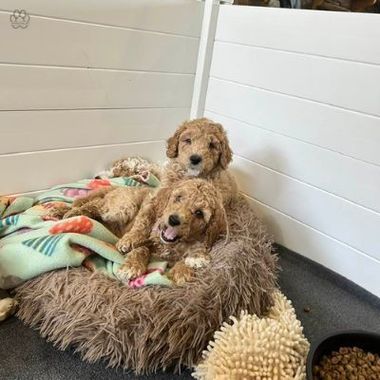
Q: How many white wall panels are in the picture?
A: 11